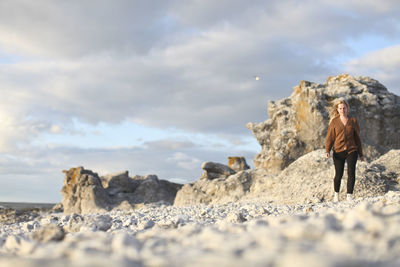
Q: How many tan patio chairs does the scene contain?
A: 0